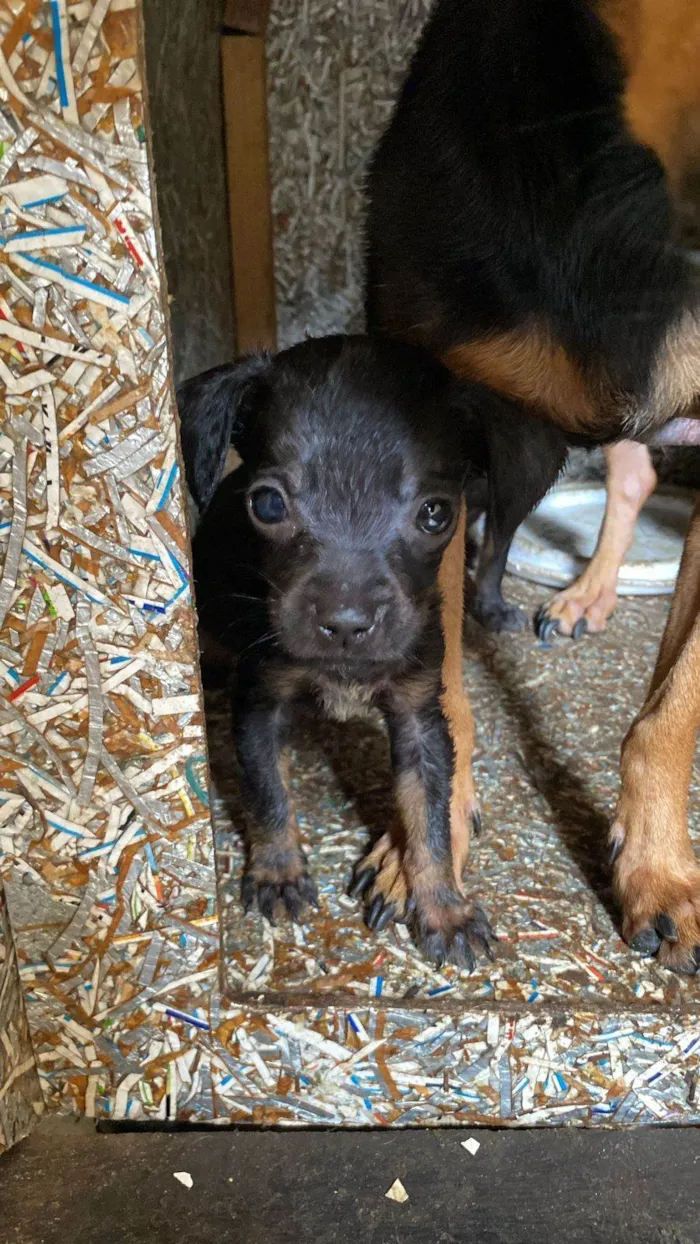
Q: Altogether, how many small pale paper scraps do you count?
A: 3